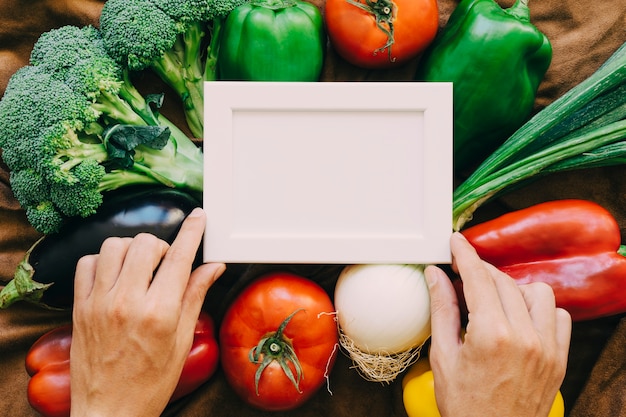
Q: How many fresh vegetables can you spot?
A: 12